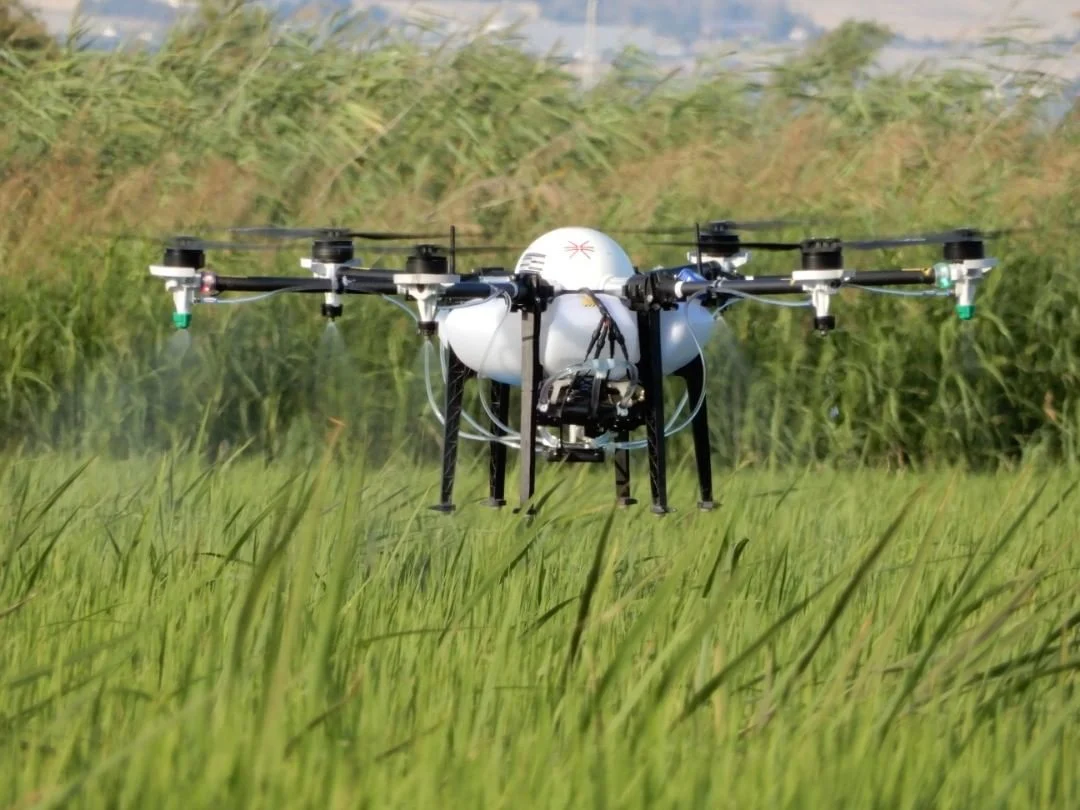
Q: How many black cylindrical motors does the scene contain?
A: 6